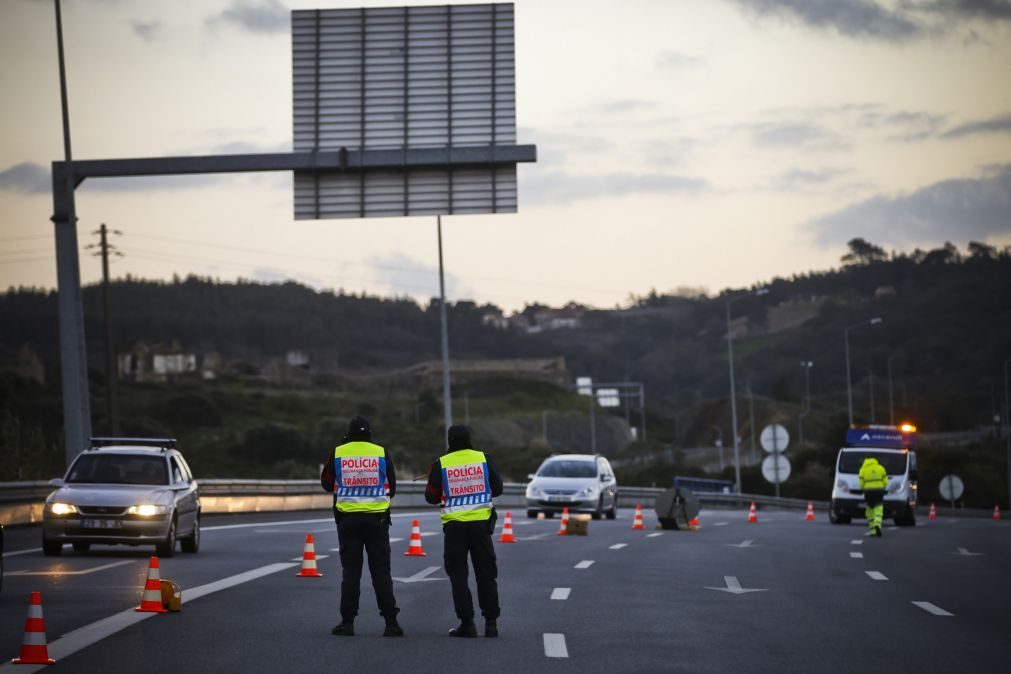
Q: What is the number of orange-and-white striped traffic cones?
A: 12